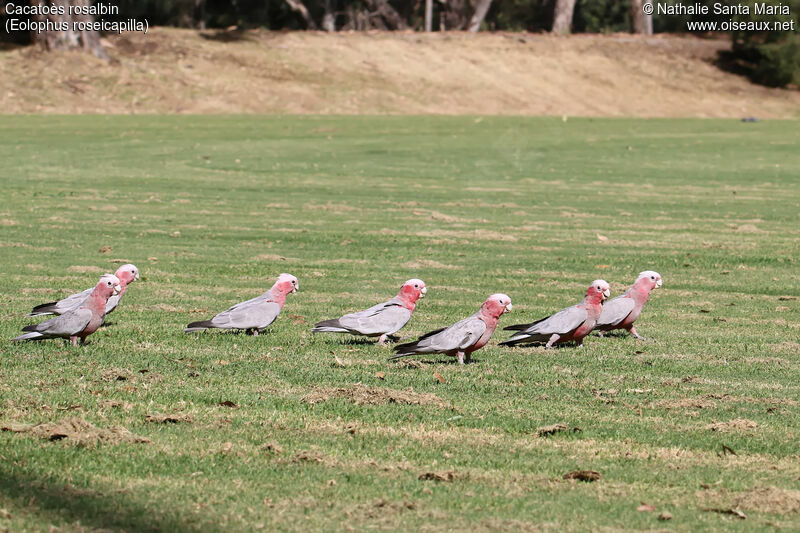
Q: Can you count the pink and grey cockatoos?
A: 7